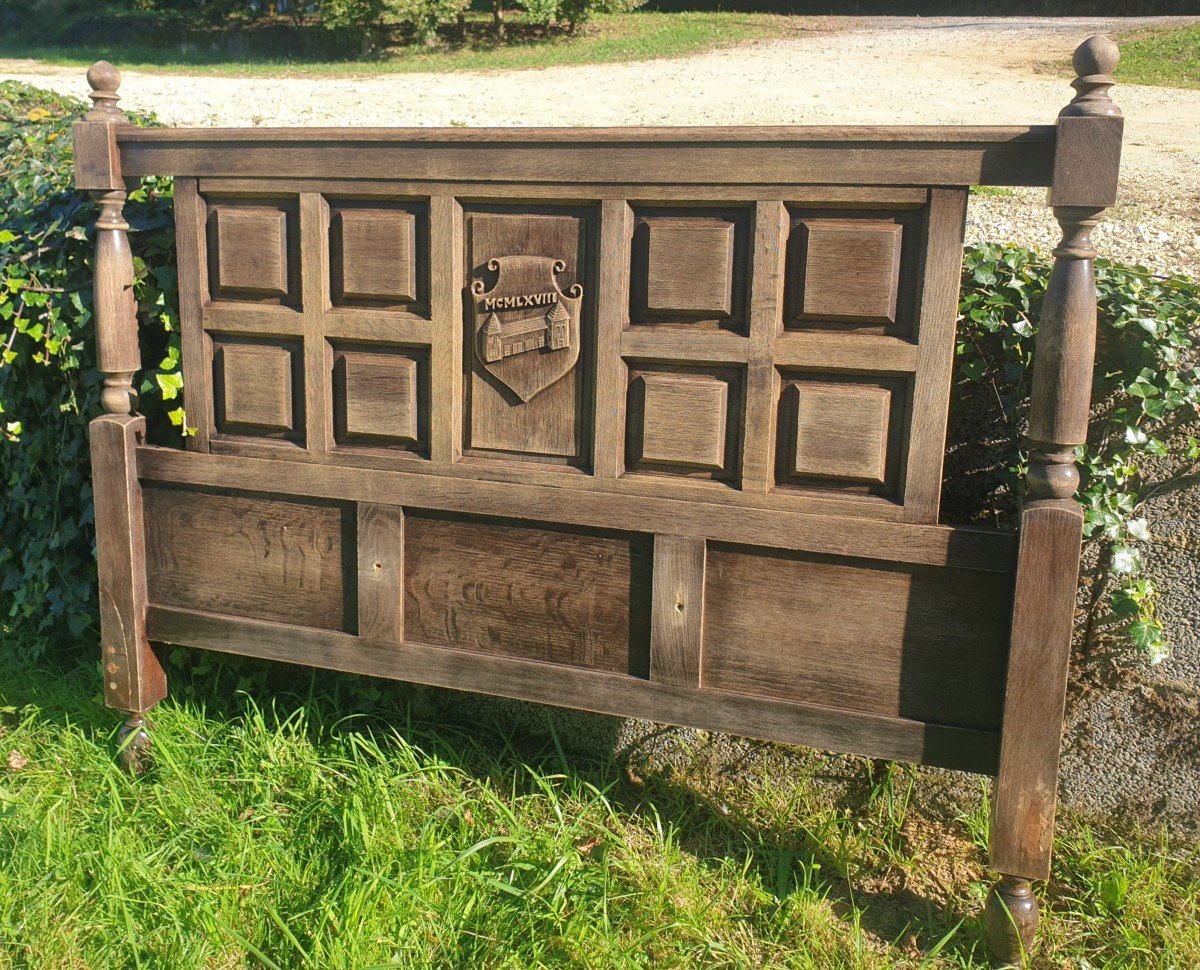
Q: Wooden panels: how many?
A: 12